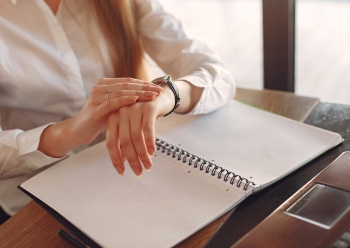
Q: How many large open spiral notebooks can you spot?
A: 1